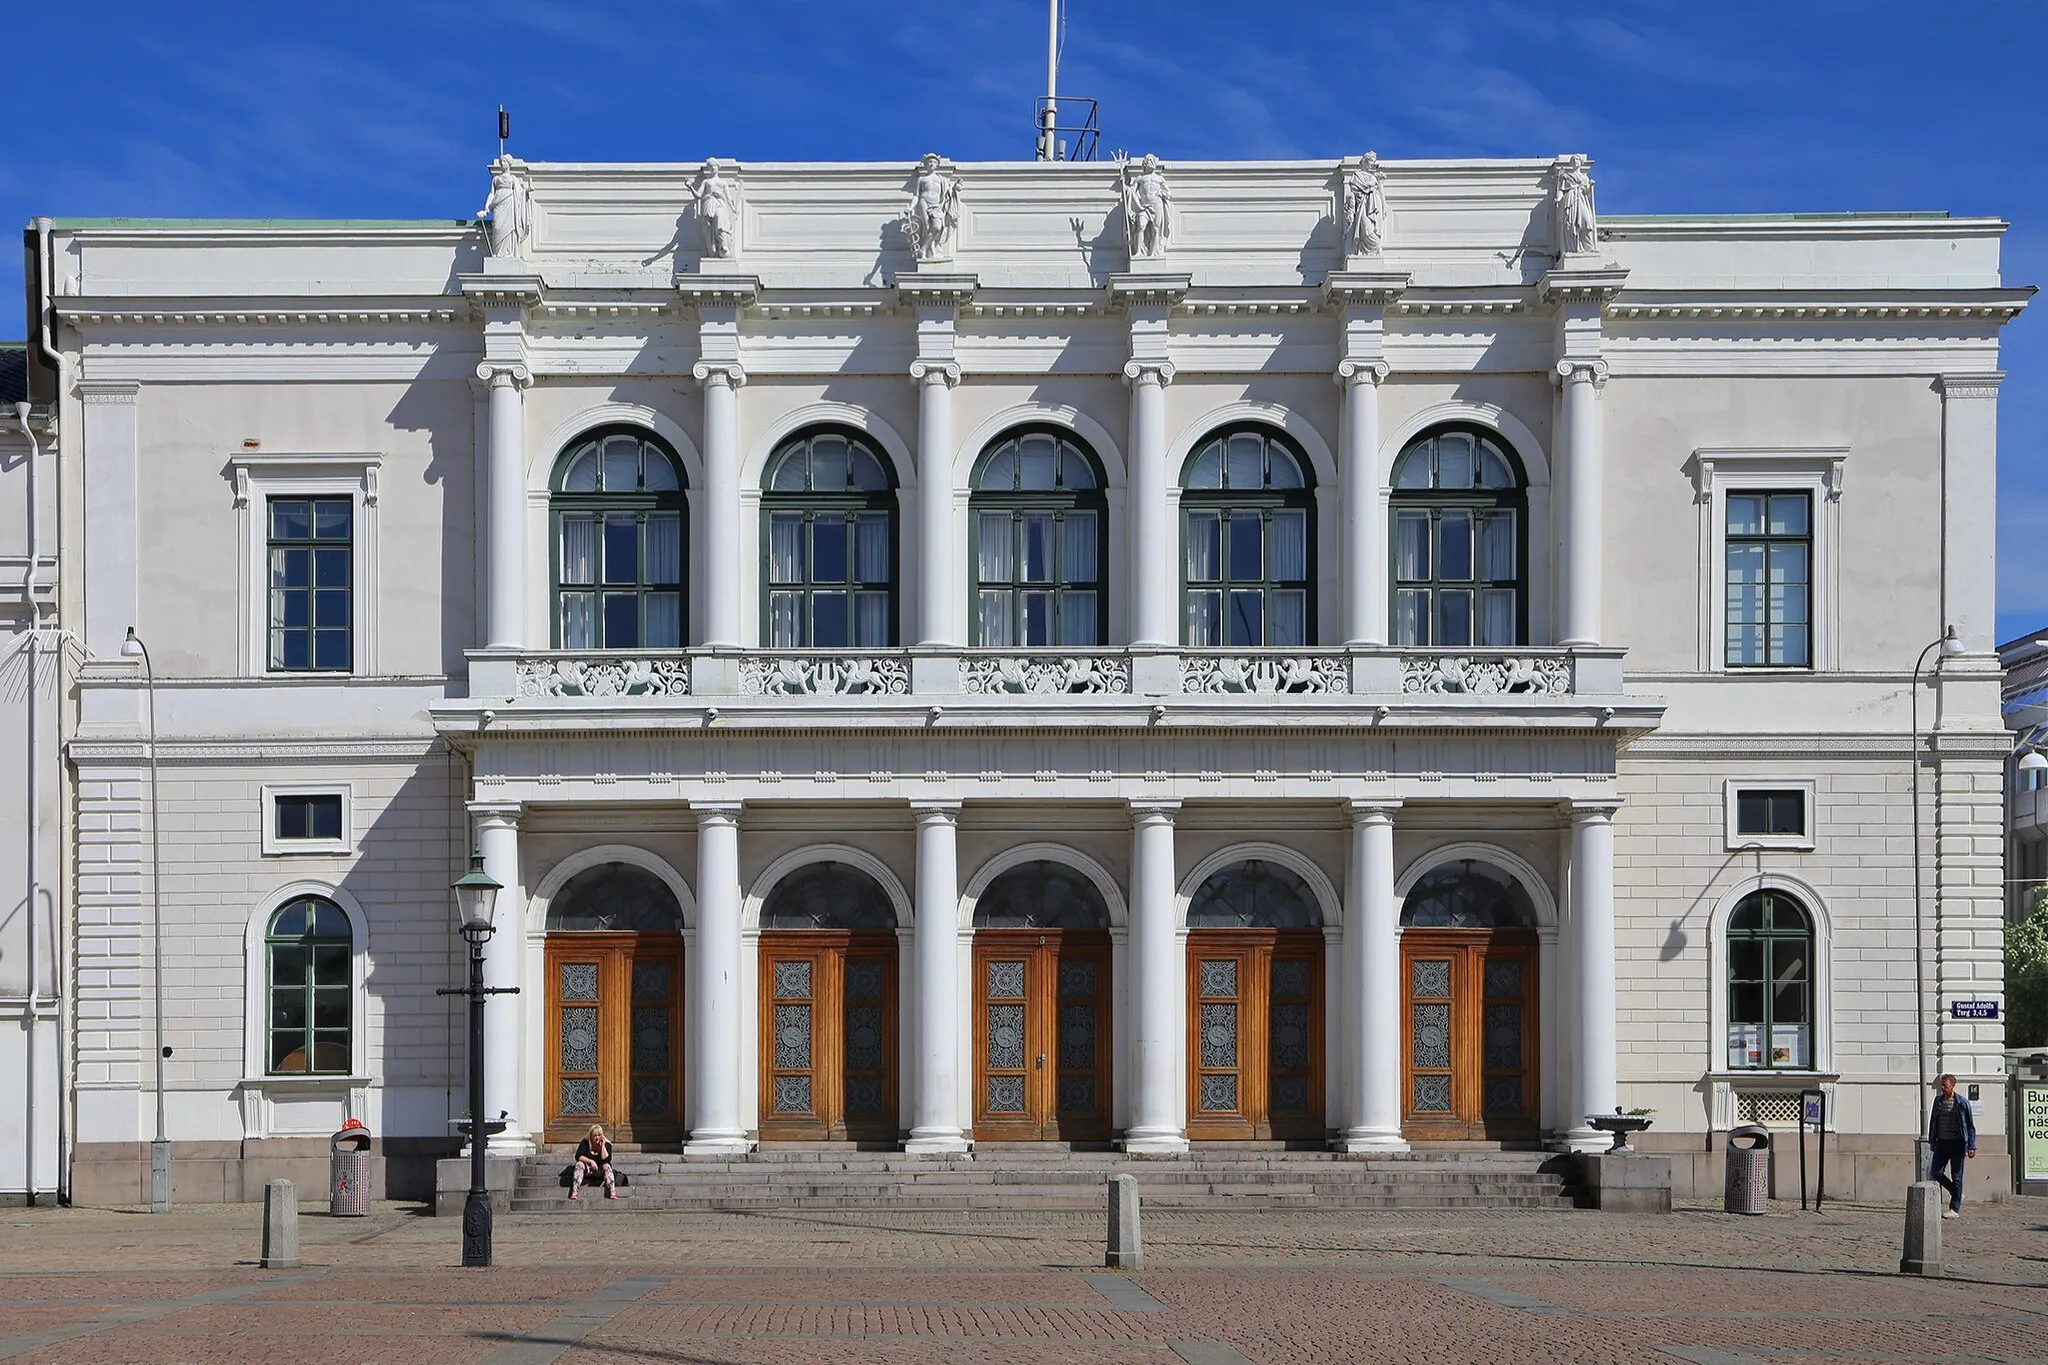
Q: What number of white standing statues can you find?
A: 6